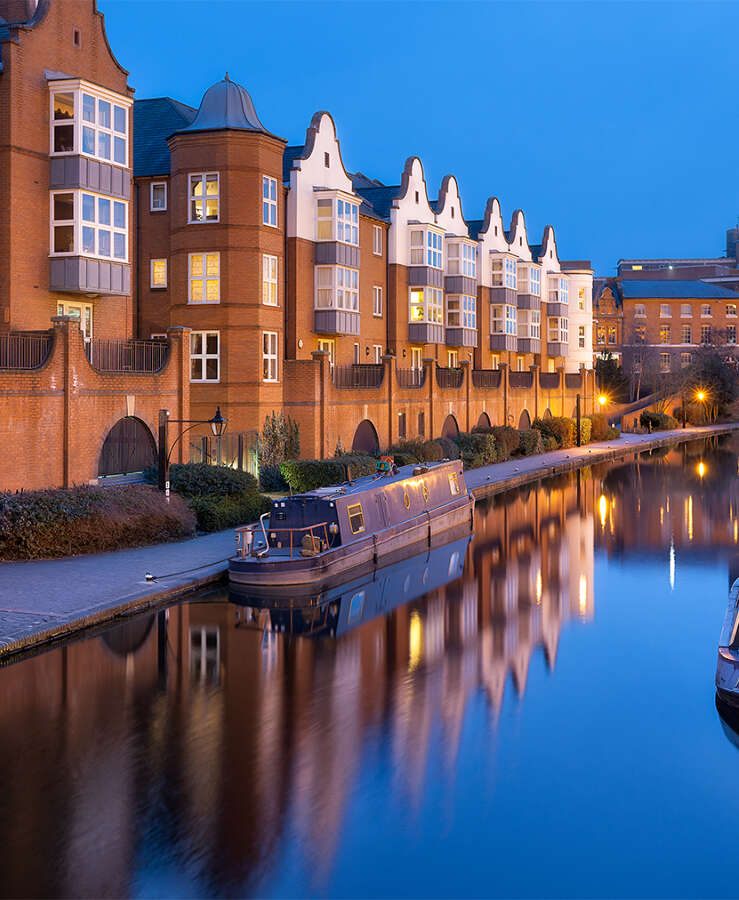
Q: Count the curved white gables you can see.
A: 6